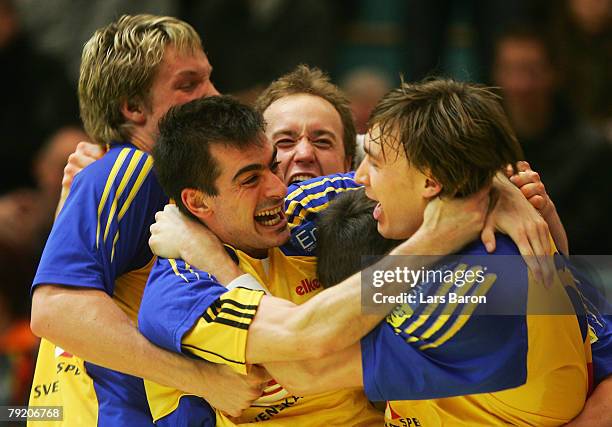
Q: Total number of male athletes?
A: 5